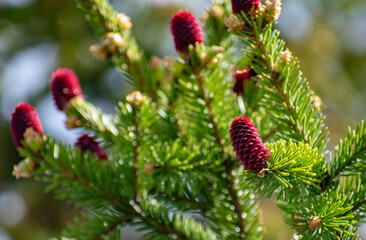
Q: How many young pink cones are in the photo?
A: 7